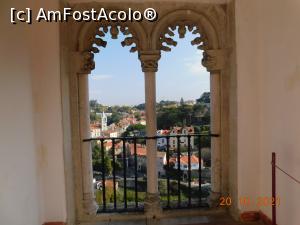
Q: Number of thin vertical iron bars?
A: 8